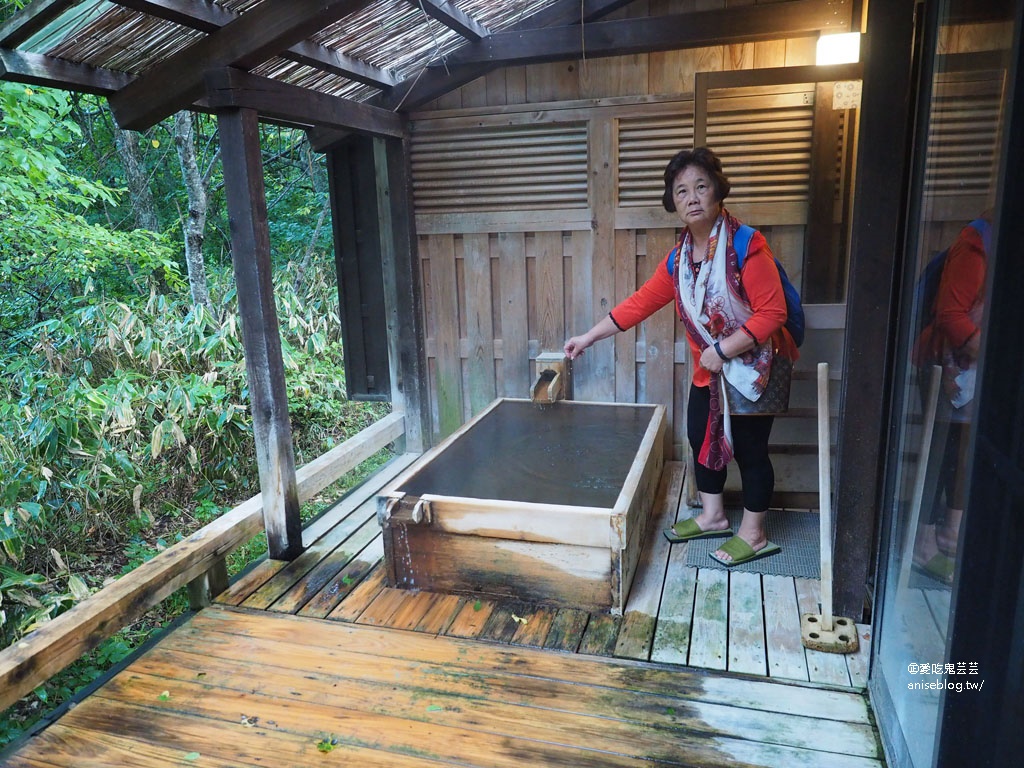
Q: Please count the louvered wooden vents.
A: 2